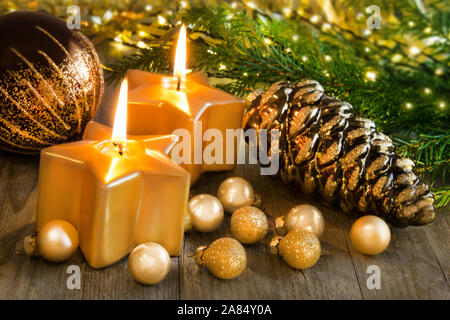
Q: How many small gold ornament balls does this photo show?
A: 9